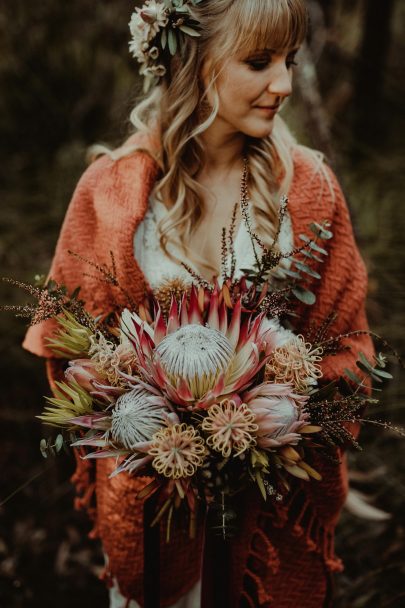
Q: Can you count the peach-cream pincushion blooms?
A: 4